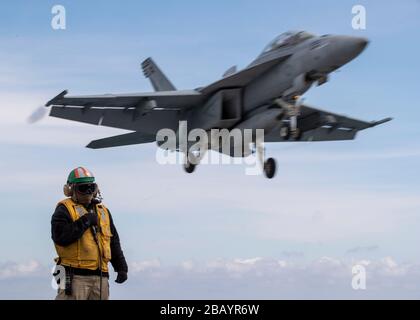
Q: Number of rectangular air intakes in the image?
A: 1